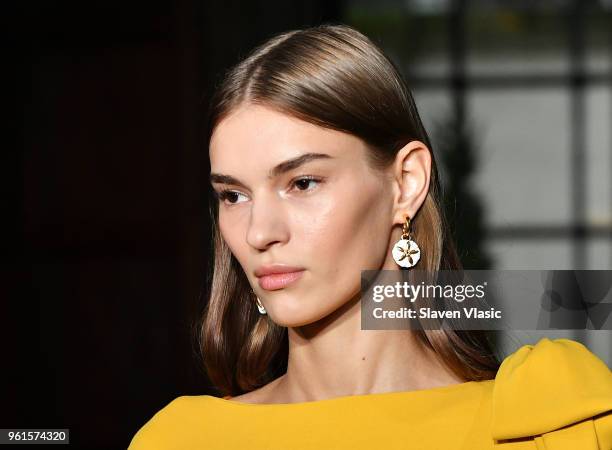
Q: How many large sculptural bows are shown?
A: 1